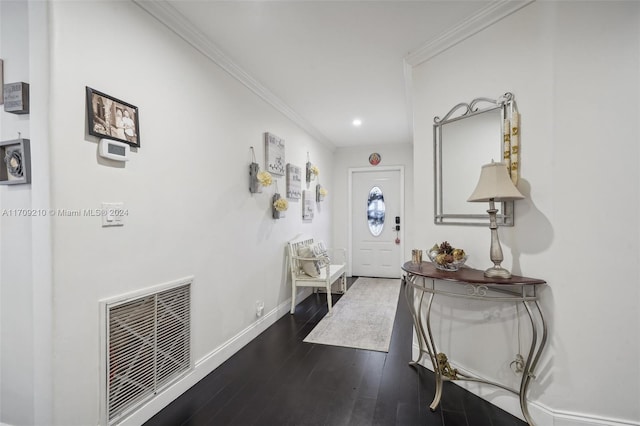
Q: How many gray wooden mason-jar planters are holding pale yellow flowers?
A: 4